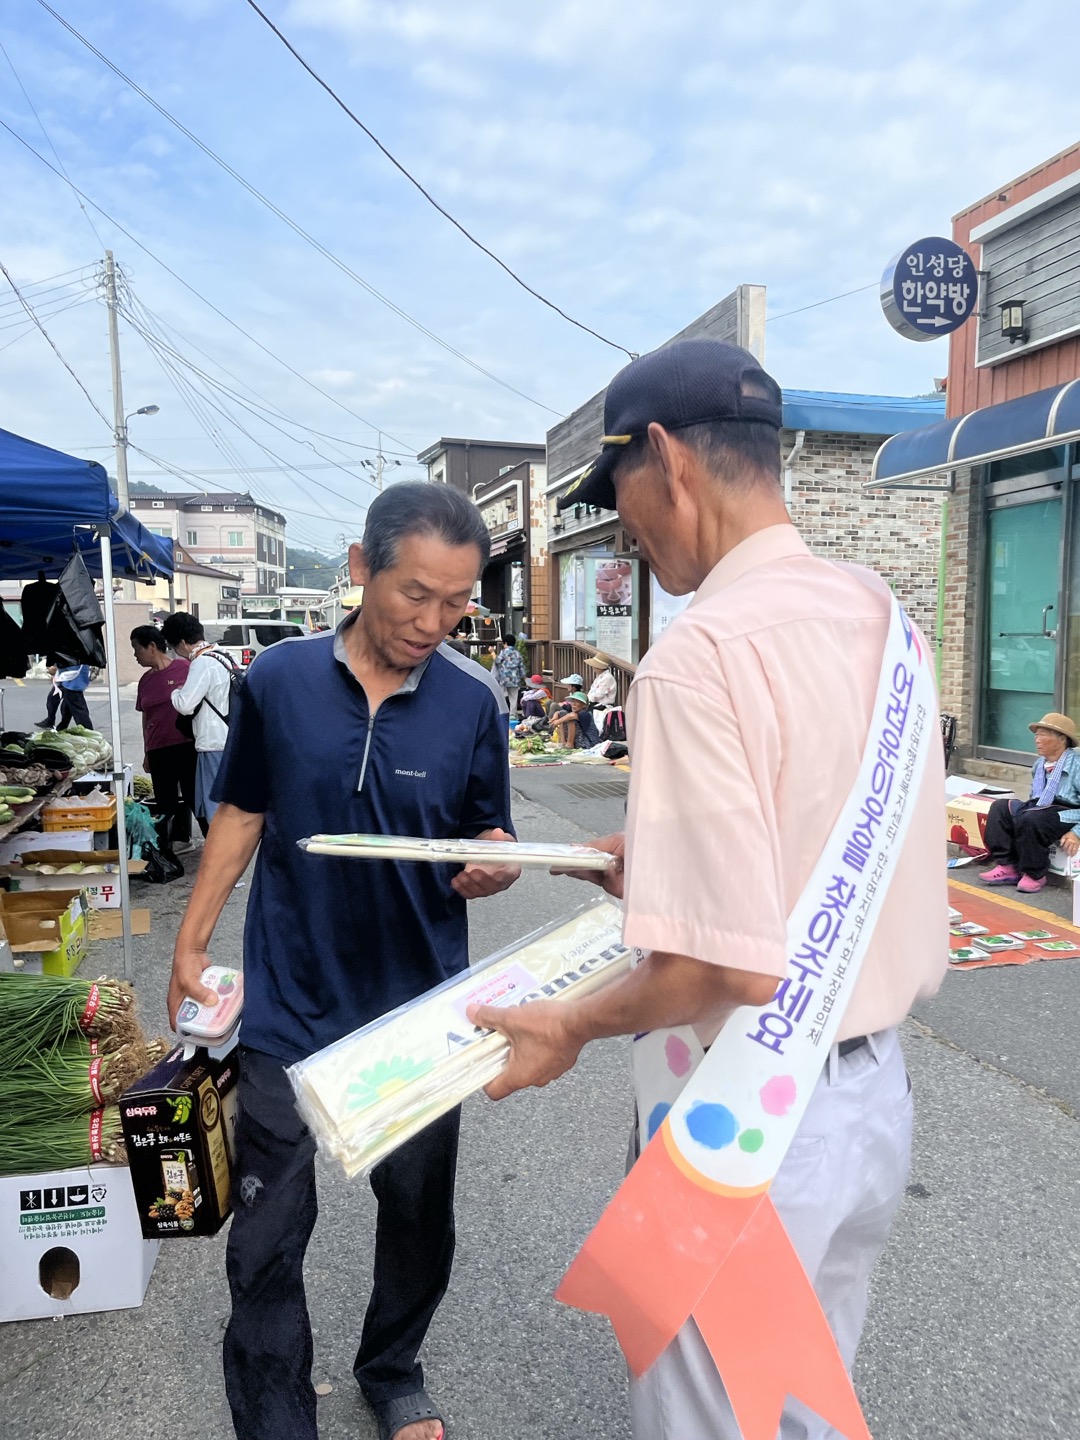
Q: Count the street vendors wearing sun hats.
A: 5